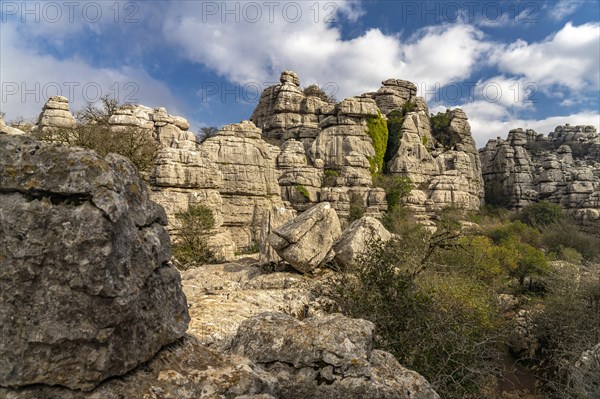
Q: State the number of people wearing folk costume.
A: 0